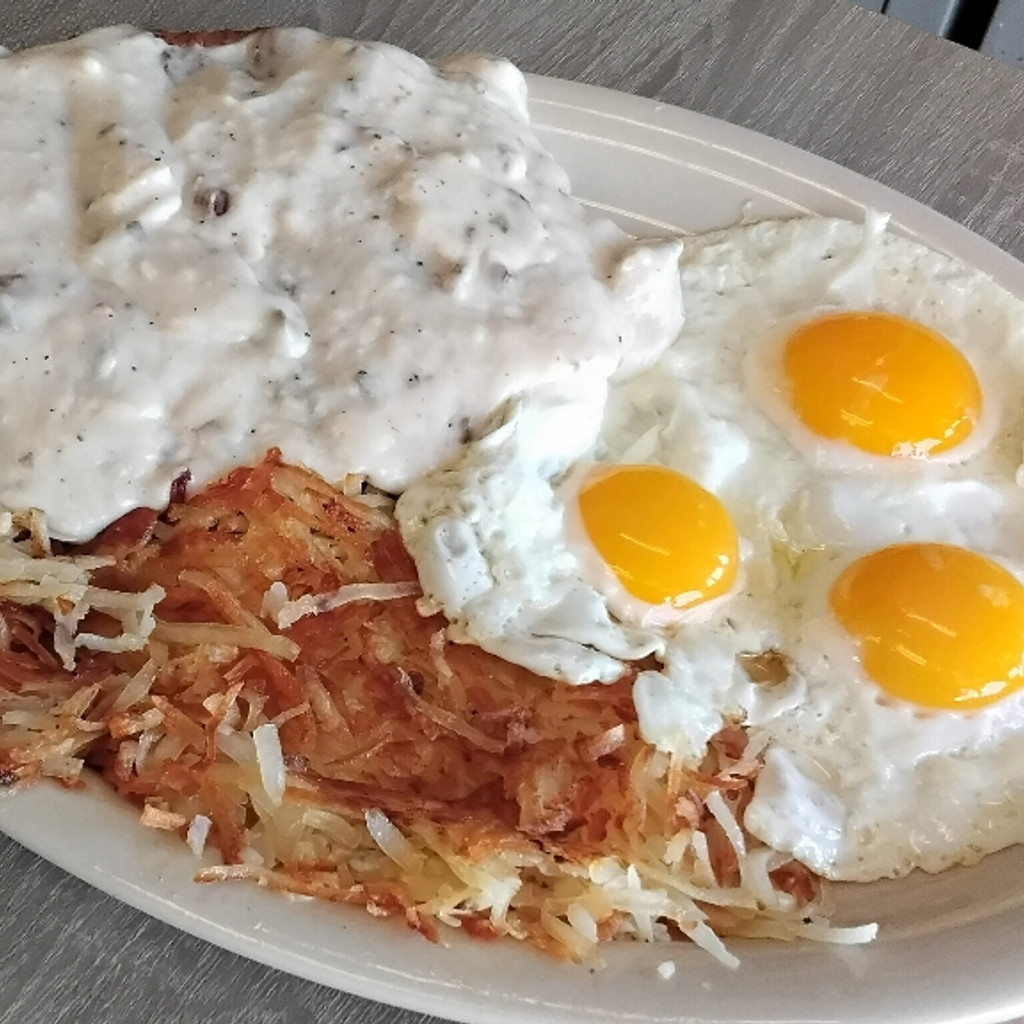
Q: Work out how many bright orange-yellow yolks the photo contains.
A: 3